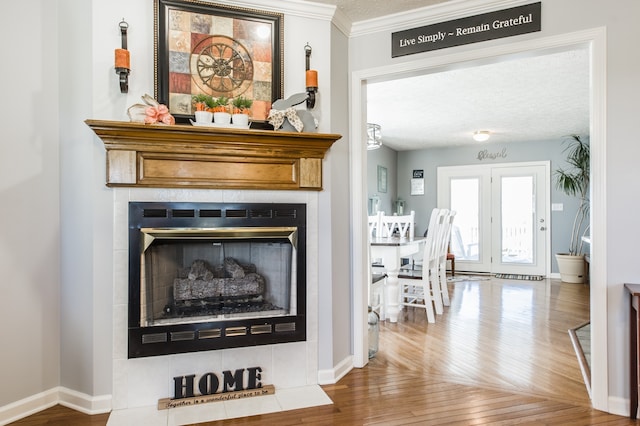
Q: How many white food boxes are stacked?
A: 0